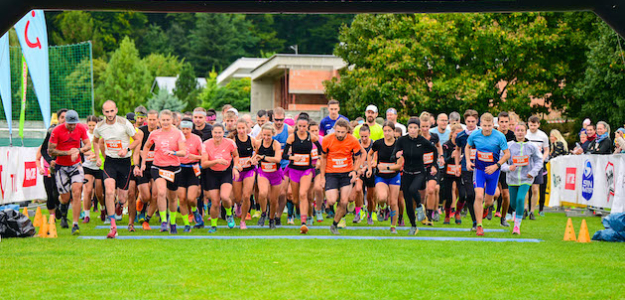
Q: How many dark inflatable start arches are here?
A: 1